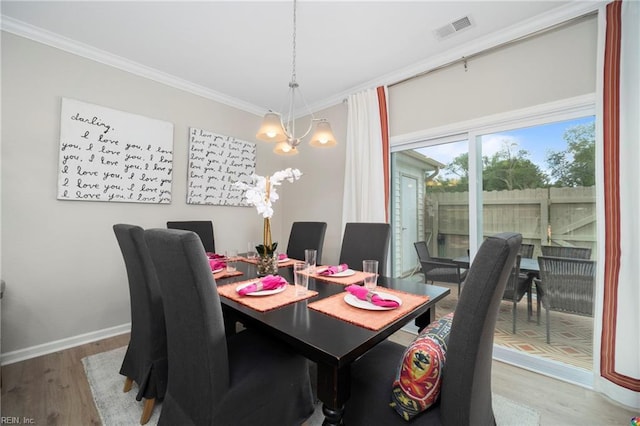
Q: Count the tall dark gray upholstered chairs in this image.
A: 6